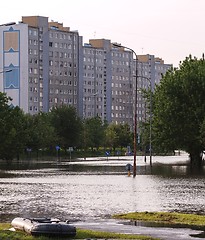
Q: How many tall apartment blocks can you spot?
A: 3